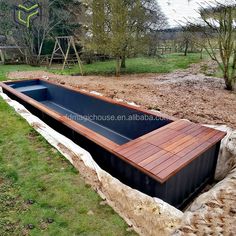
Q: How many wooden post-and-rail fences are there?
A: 1